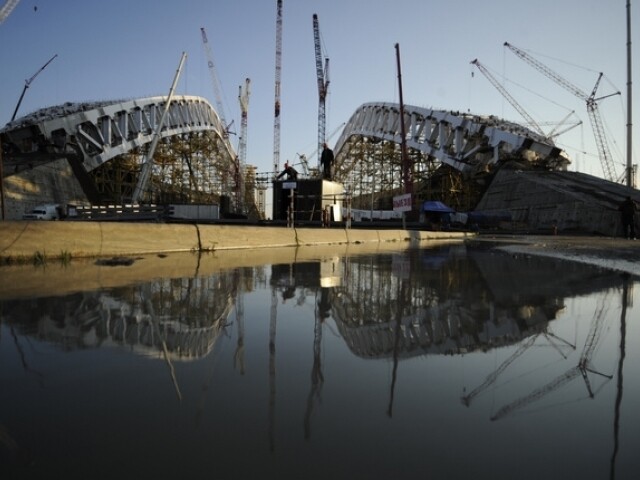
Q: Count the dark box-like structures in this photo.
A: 1